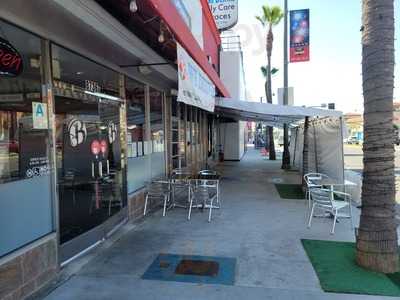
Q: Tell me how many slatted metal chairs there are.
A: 6